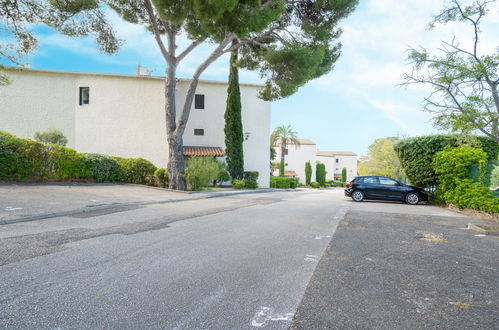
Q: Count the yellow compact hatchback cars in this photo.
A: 0